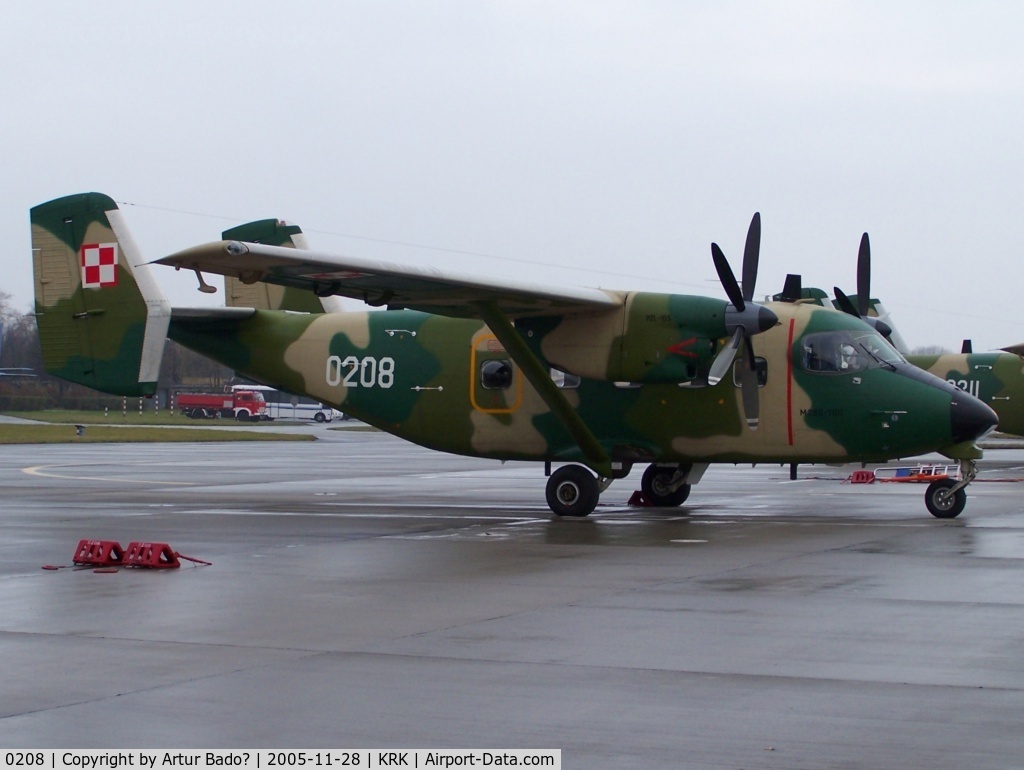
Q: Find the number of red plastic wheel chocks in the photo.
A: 4